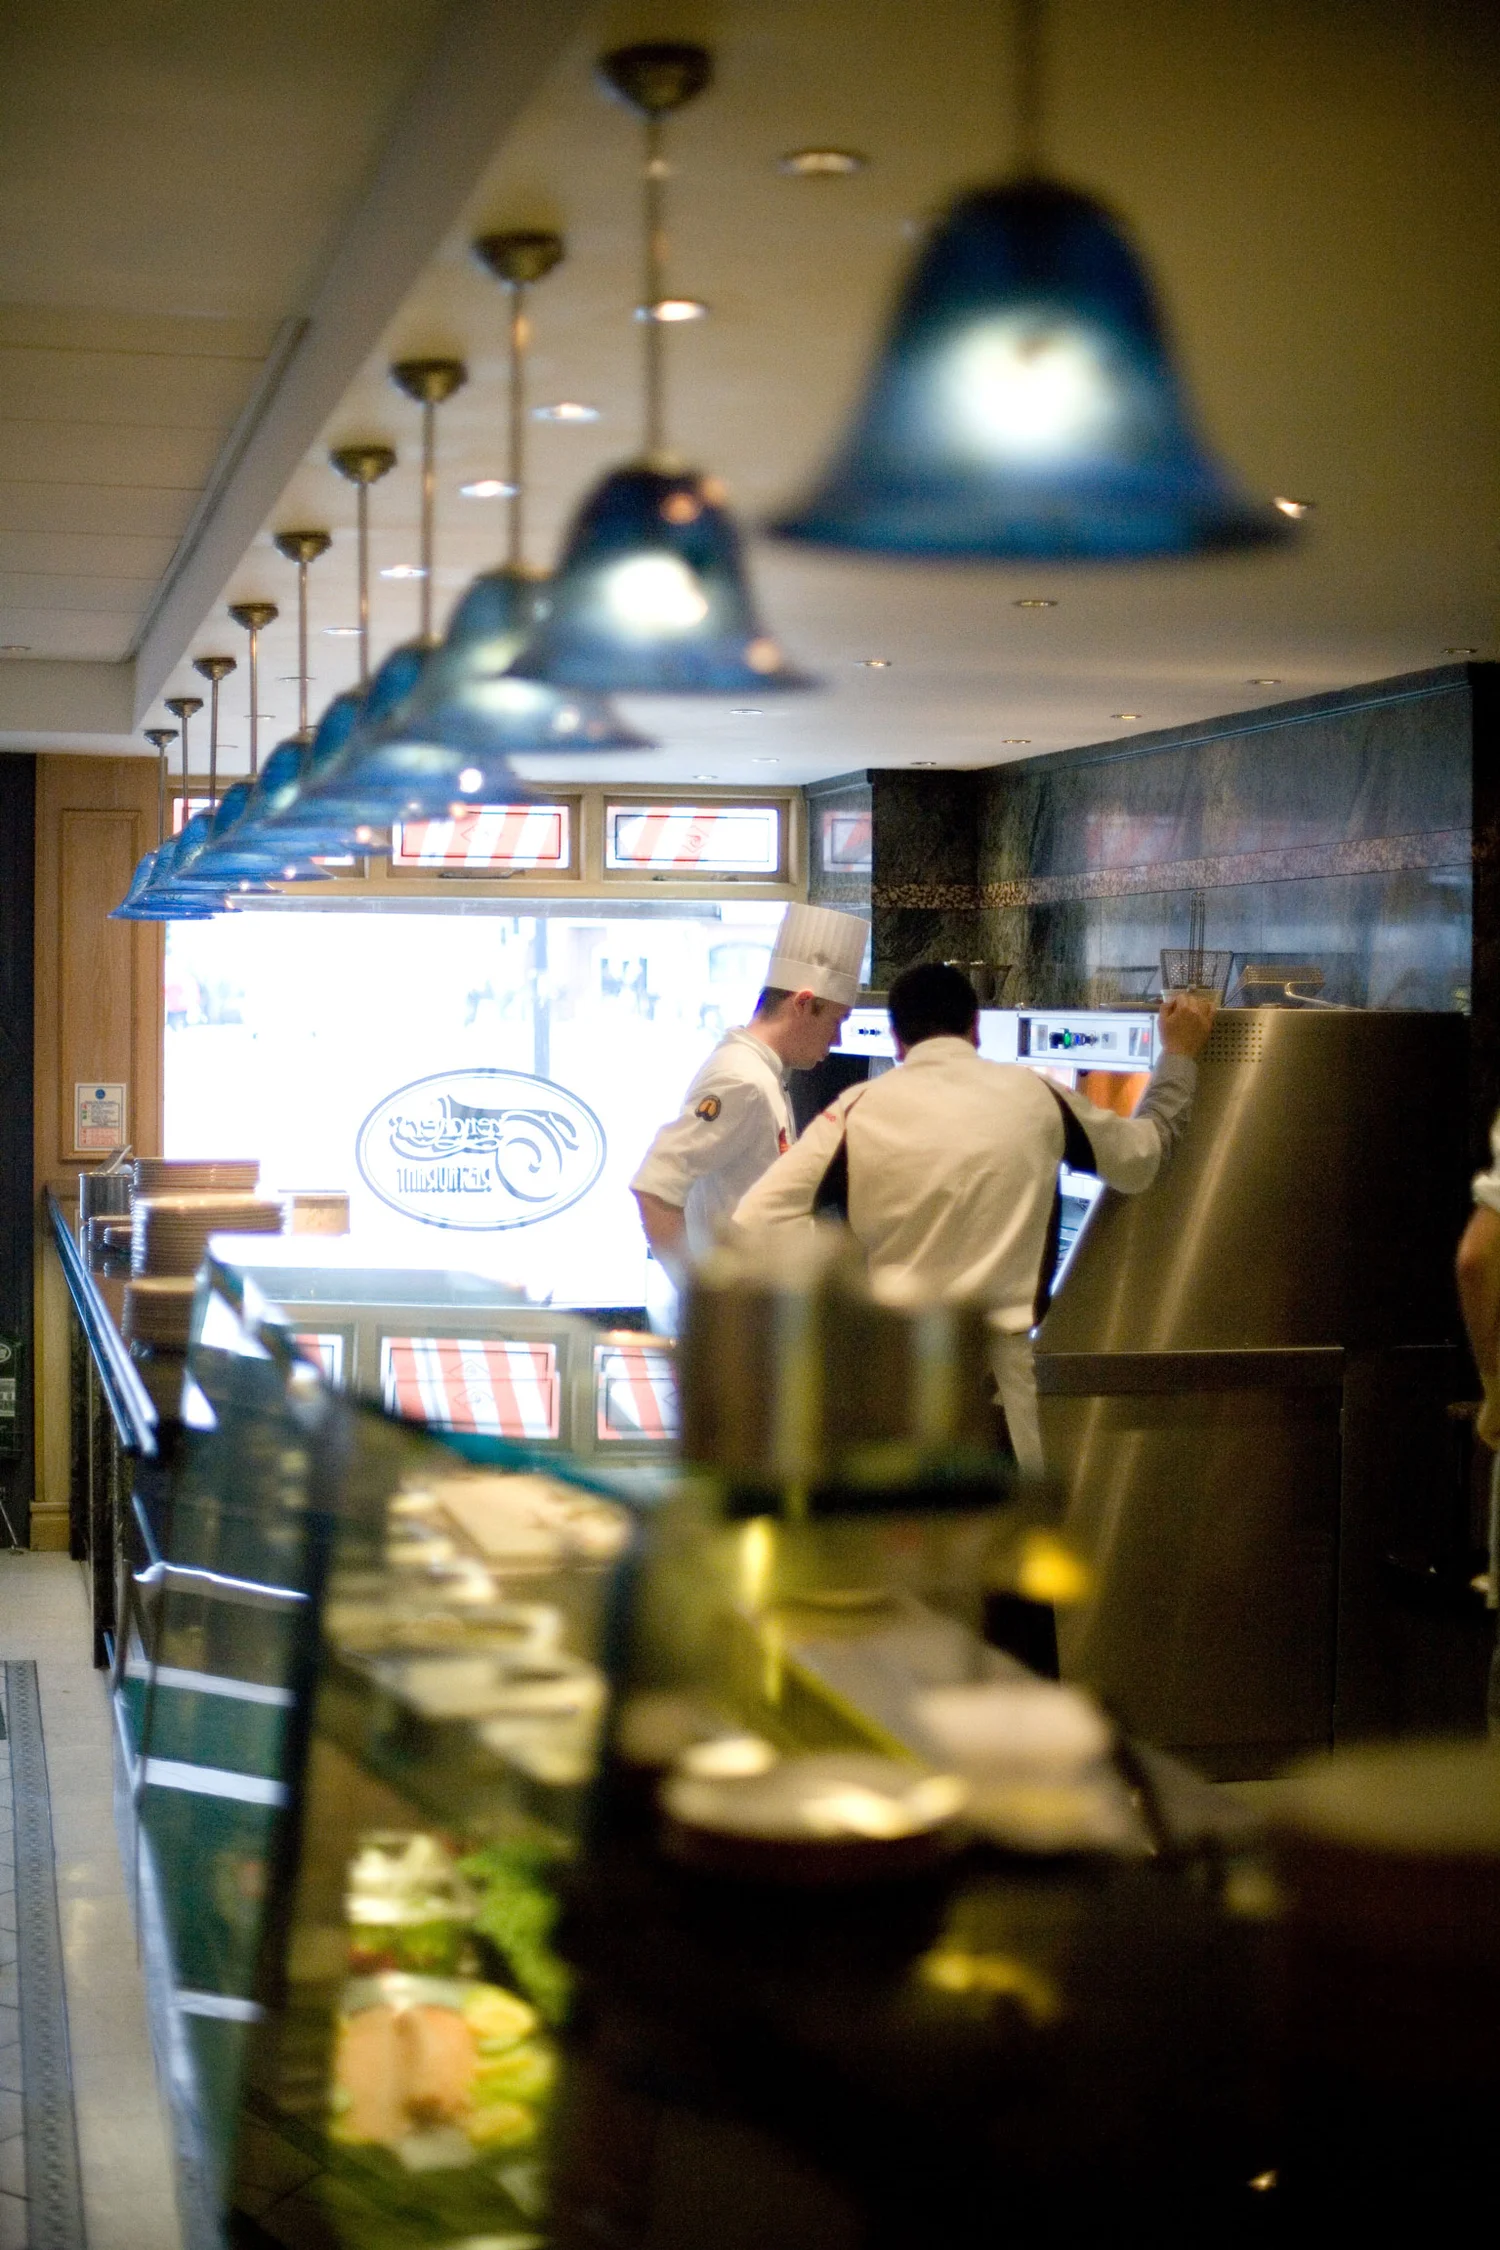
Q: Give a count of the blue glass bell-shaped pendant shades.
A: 10